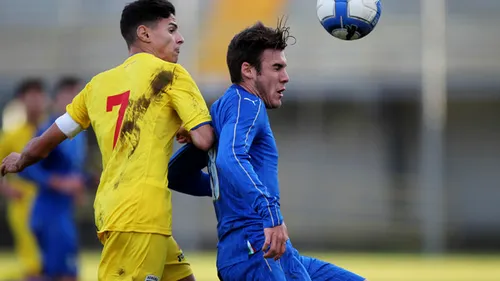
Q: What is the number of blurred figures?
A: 2